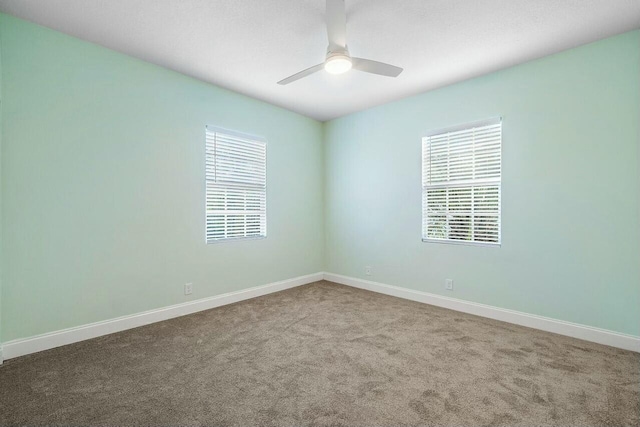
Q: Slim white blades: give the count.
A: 3